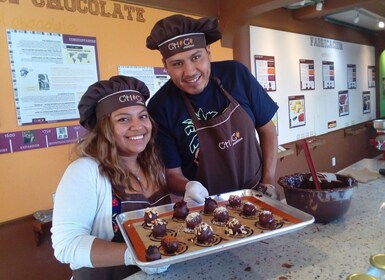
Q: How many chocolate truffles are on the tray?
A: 13